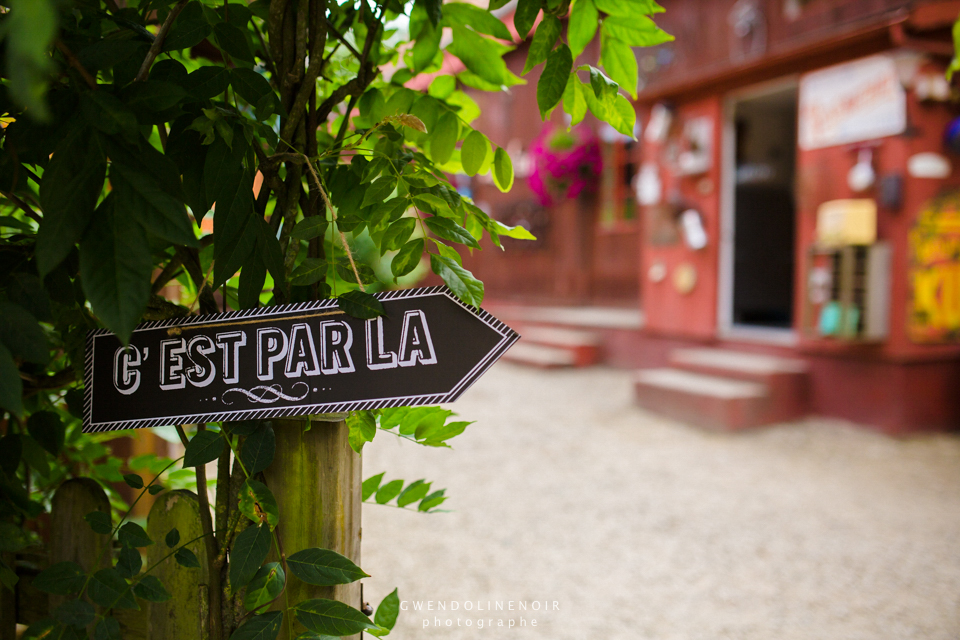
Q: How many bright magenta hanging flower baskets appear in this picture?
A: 1